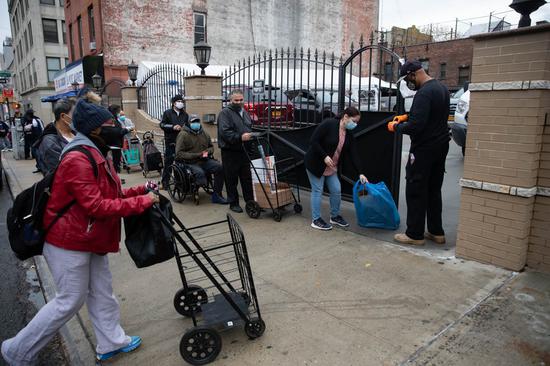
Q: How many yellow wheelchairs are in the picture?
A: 0